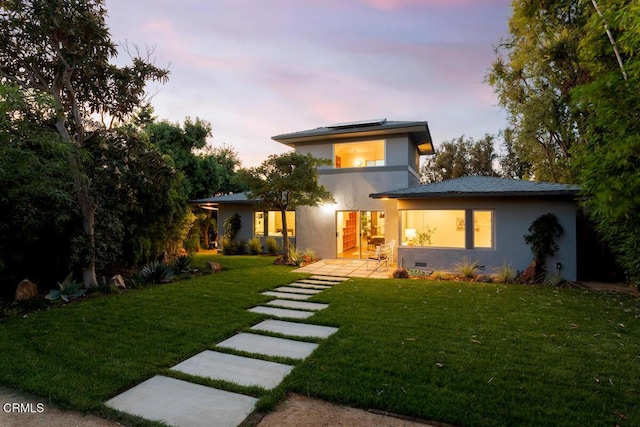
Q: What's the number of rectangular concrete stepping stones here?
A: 11